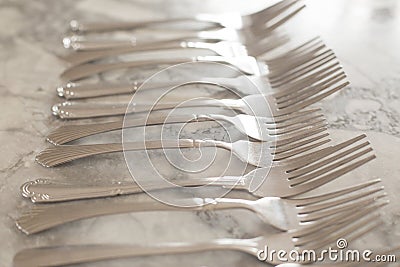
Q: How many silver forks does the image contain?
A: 11